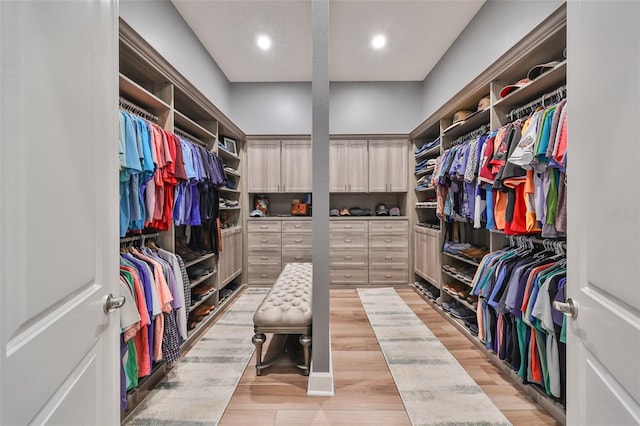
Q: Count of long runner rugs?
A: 2